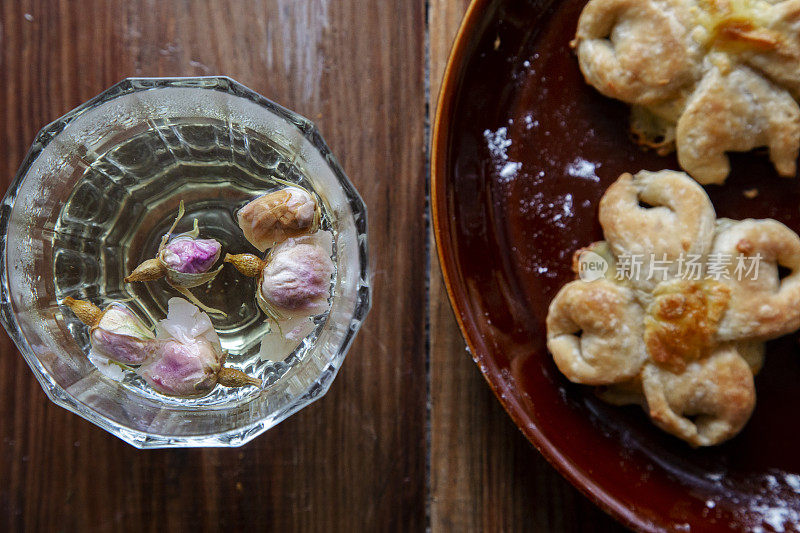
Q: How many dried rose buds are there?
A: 5